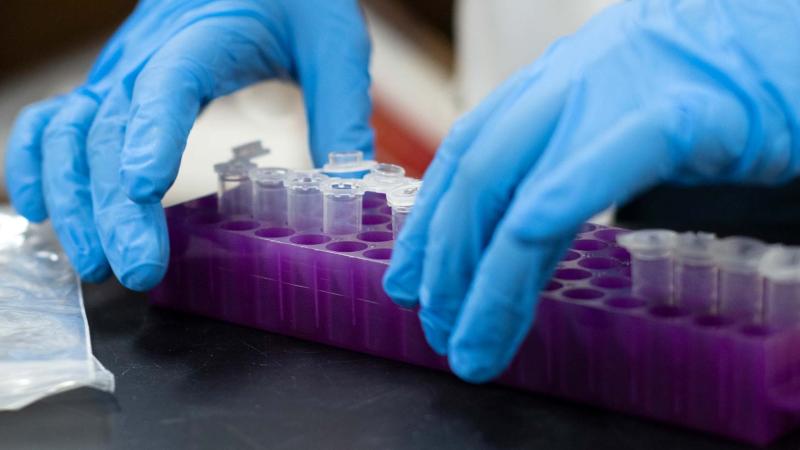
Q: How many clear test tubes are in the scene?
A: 9